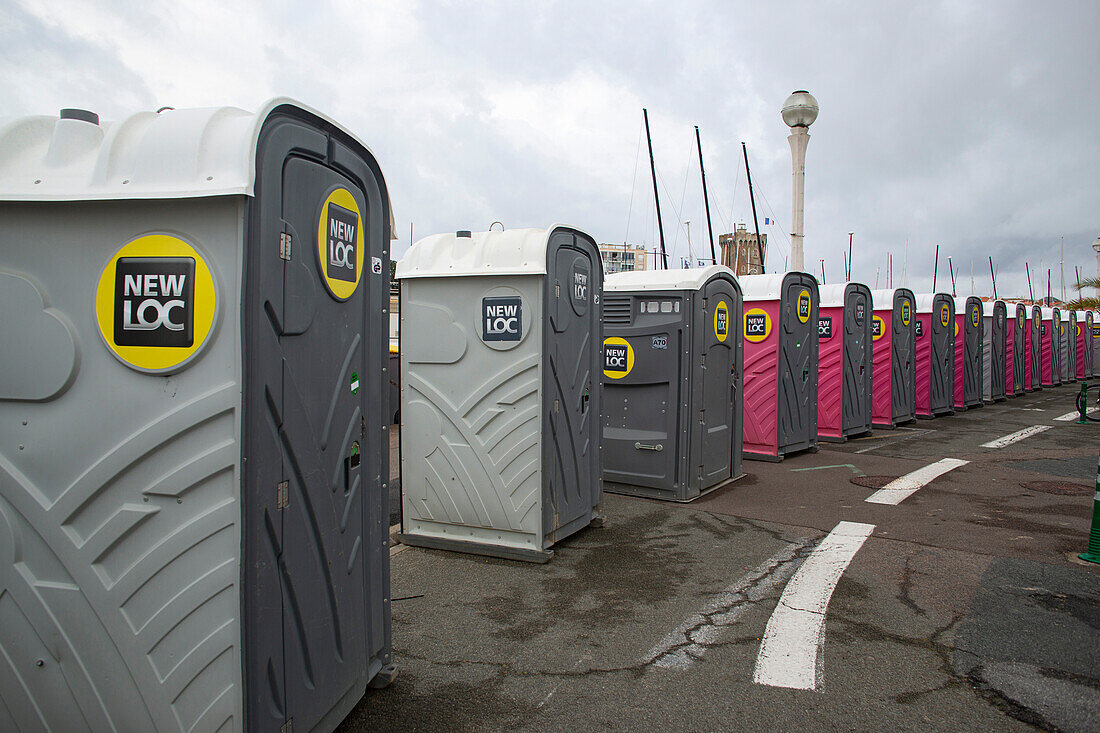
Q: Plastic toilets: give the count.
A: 15